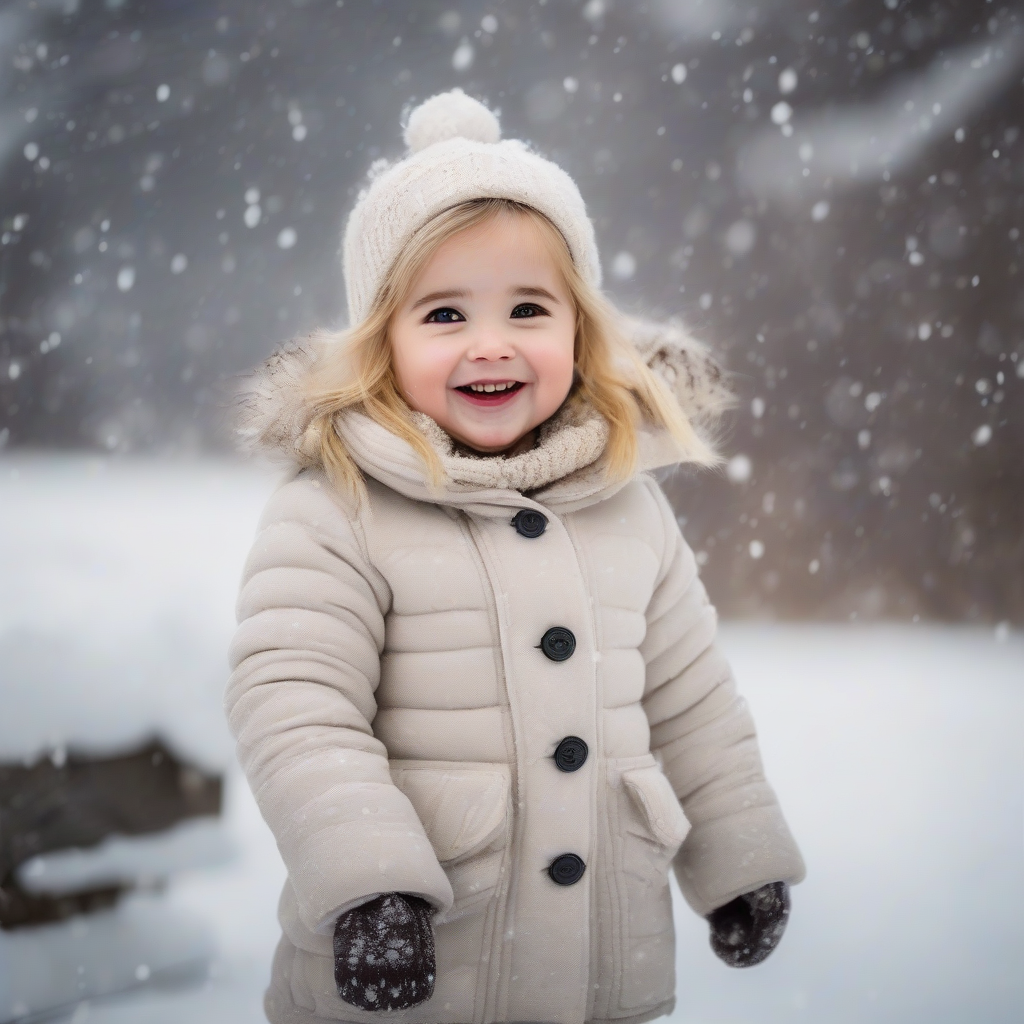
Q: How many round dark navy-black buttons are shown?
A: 4